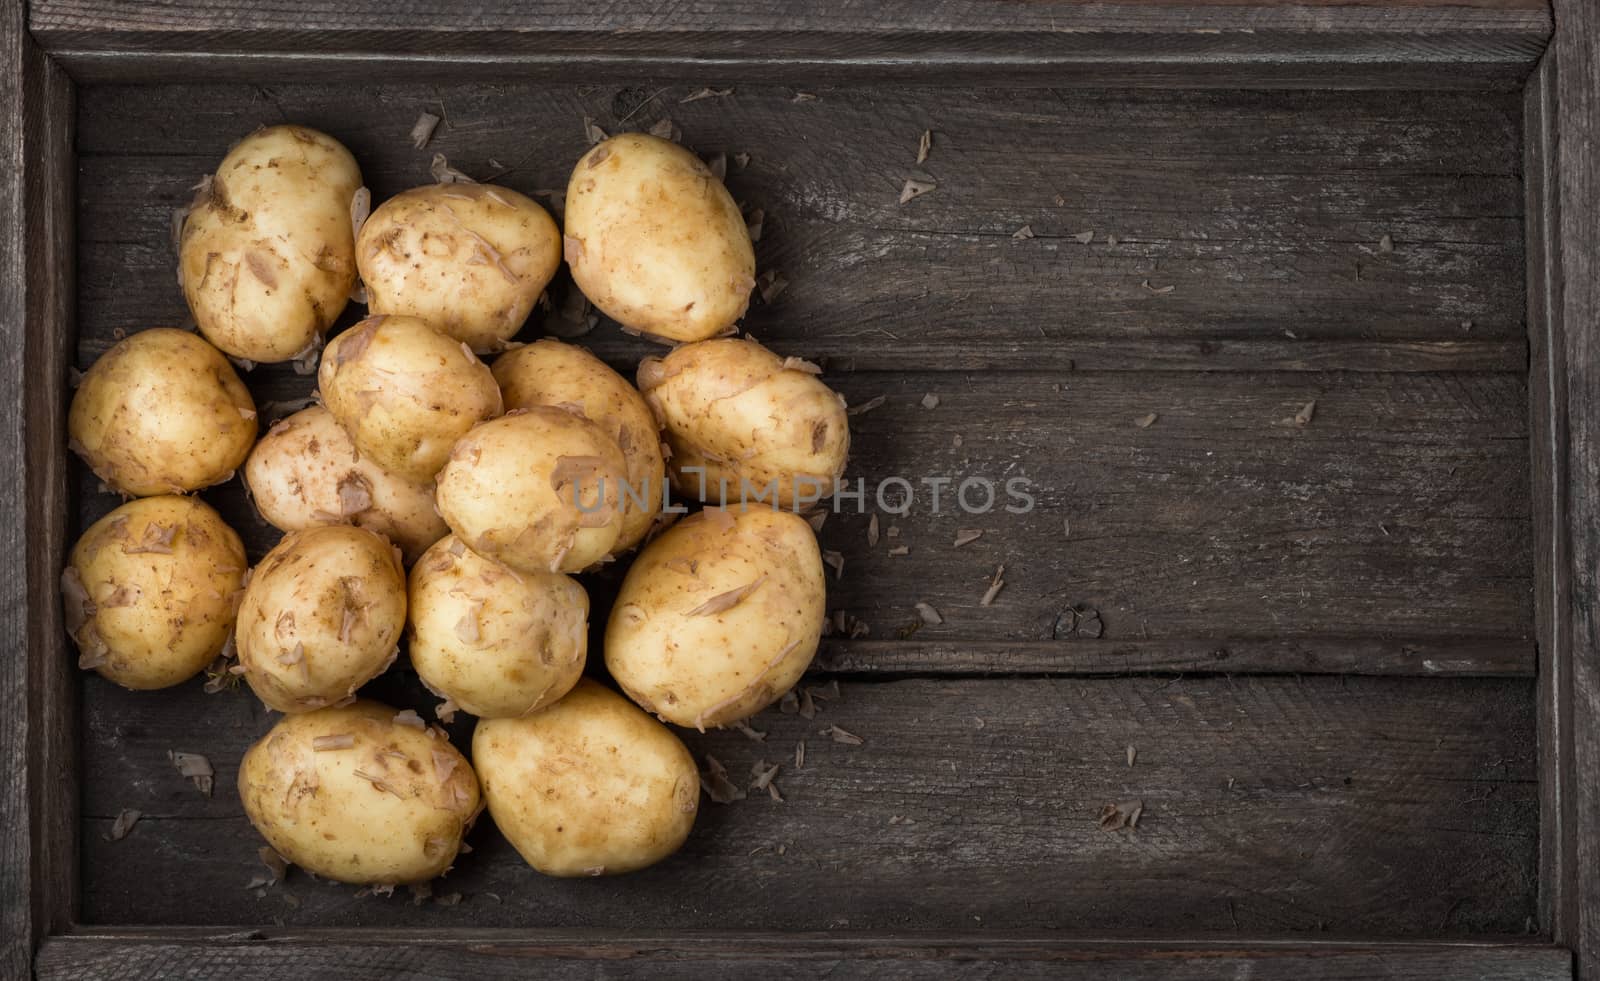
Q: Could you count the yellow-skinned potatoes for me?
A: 15